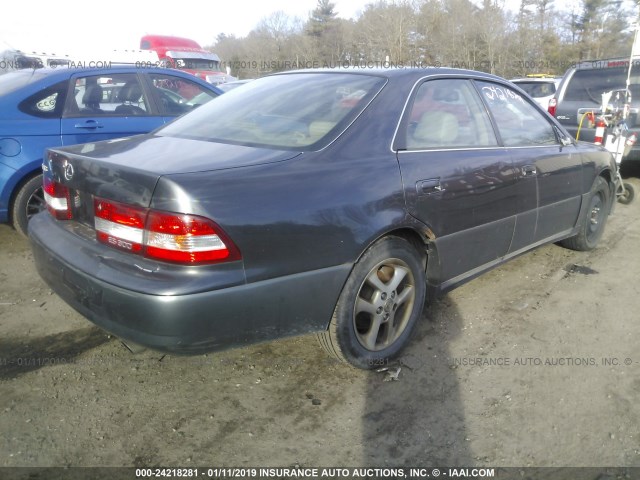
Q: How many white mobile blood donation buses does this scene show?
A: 0